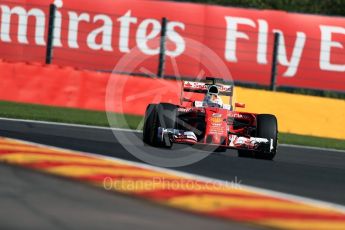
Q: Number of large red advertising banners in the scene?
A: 2